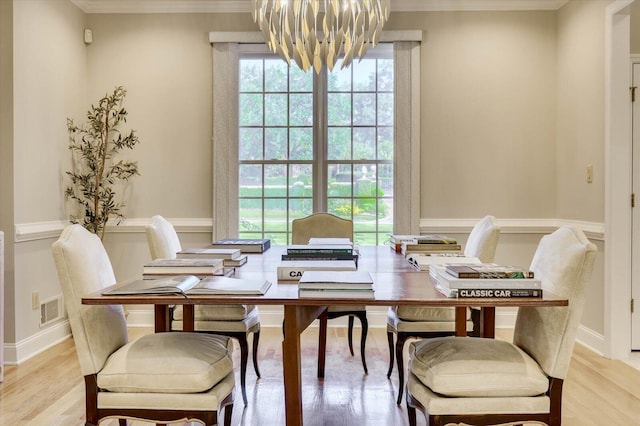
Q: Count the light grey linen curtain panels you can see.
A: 2